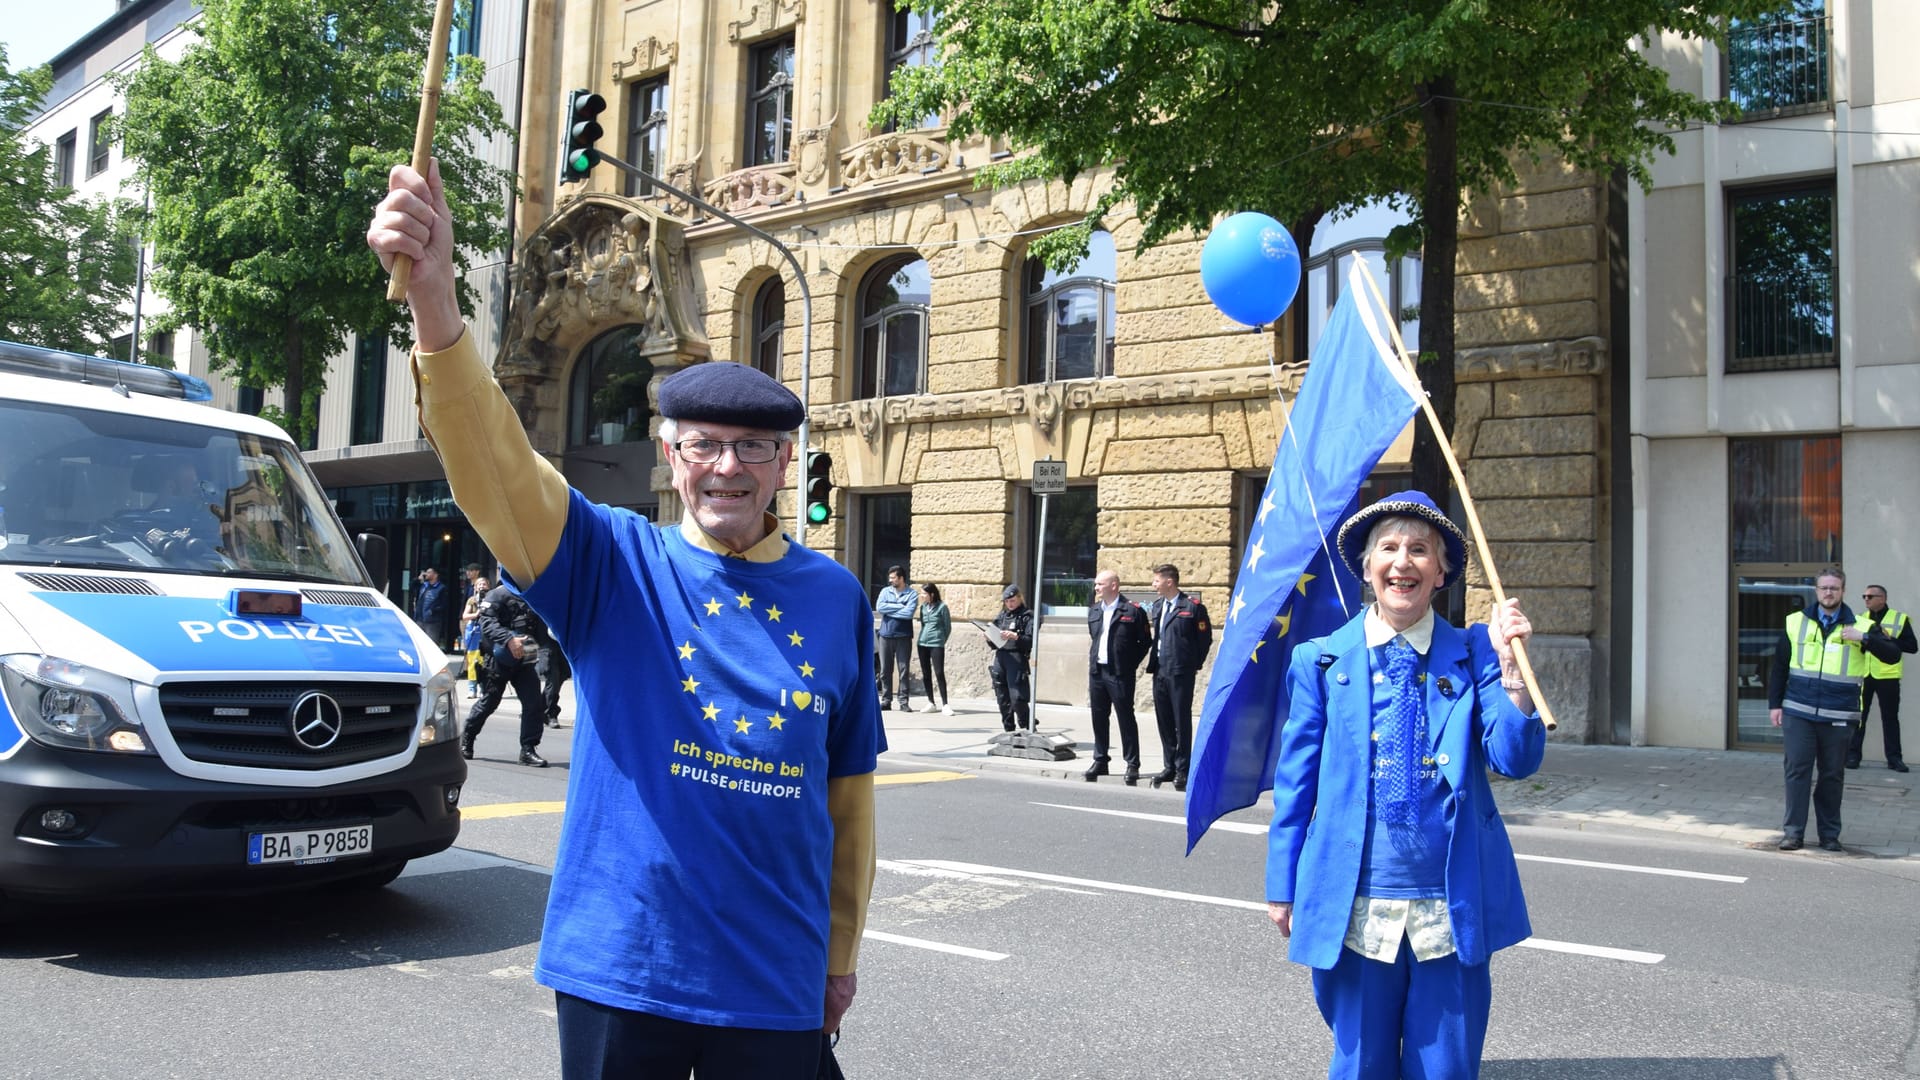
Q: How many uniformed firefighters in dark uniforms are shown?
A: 2